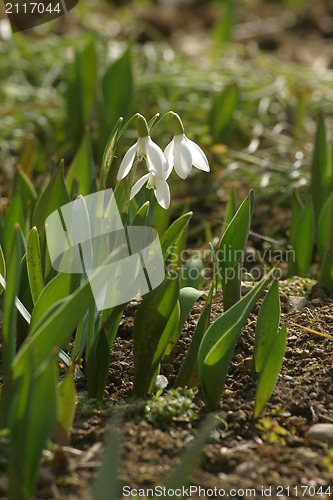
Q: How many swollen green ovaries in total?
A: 2